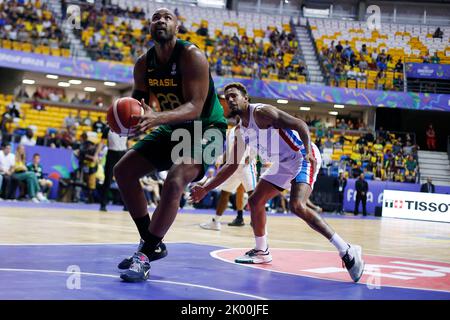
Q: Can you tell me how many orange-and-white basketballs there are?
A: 1